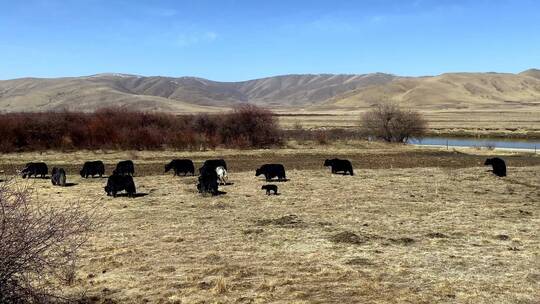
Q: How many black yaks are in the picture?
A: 12